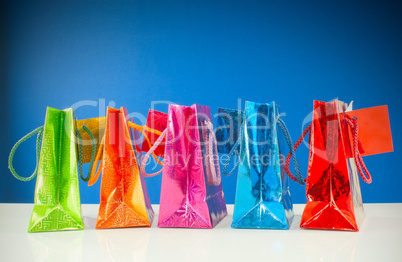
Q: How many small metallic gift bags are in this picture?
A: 5